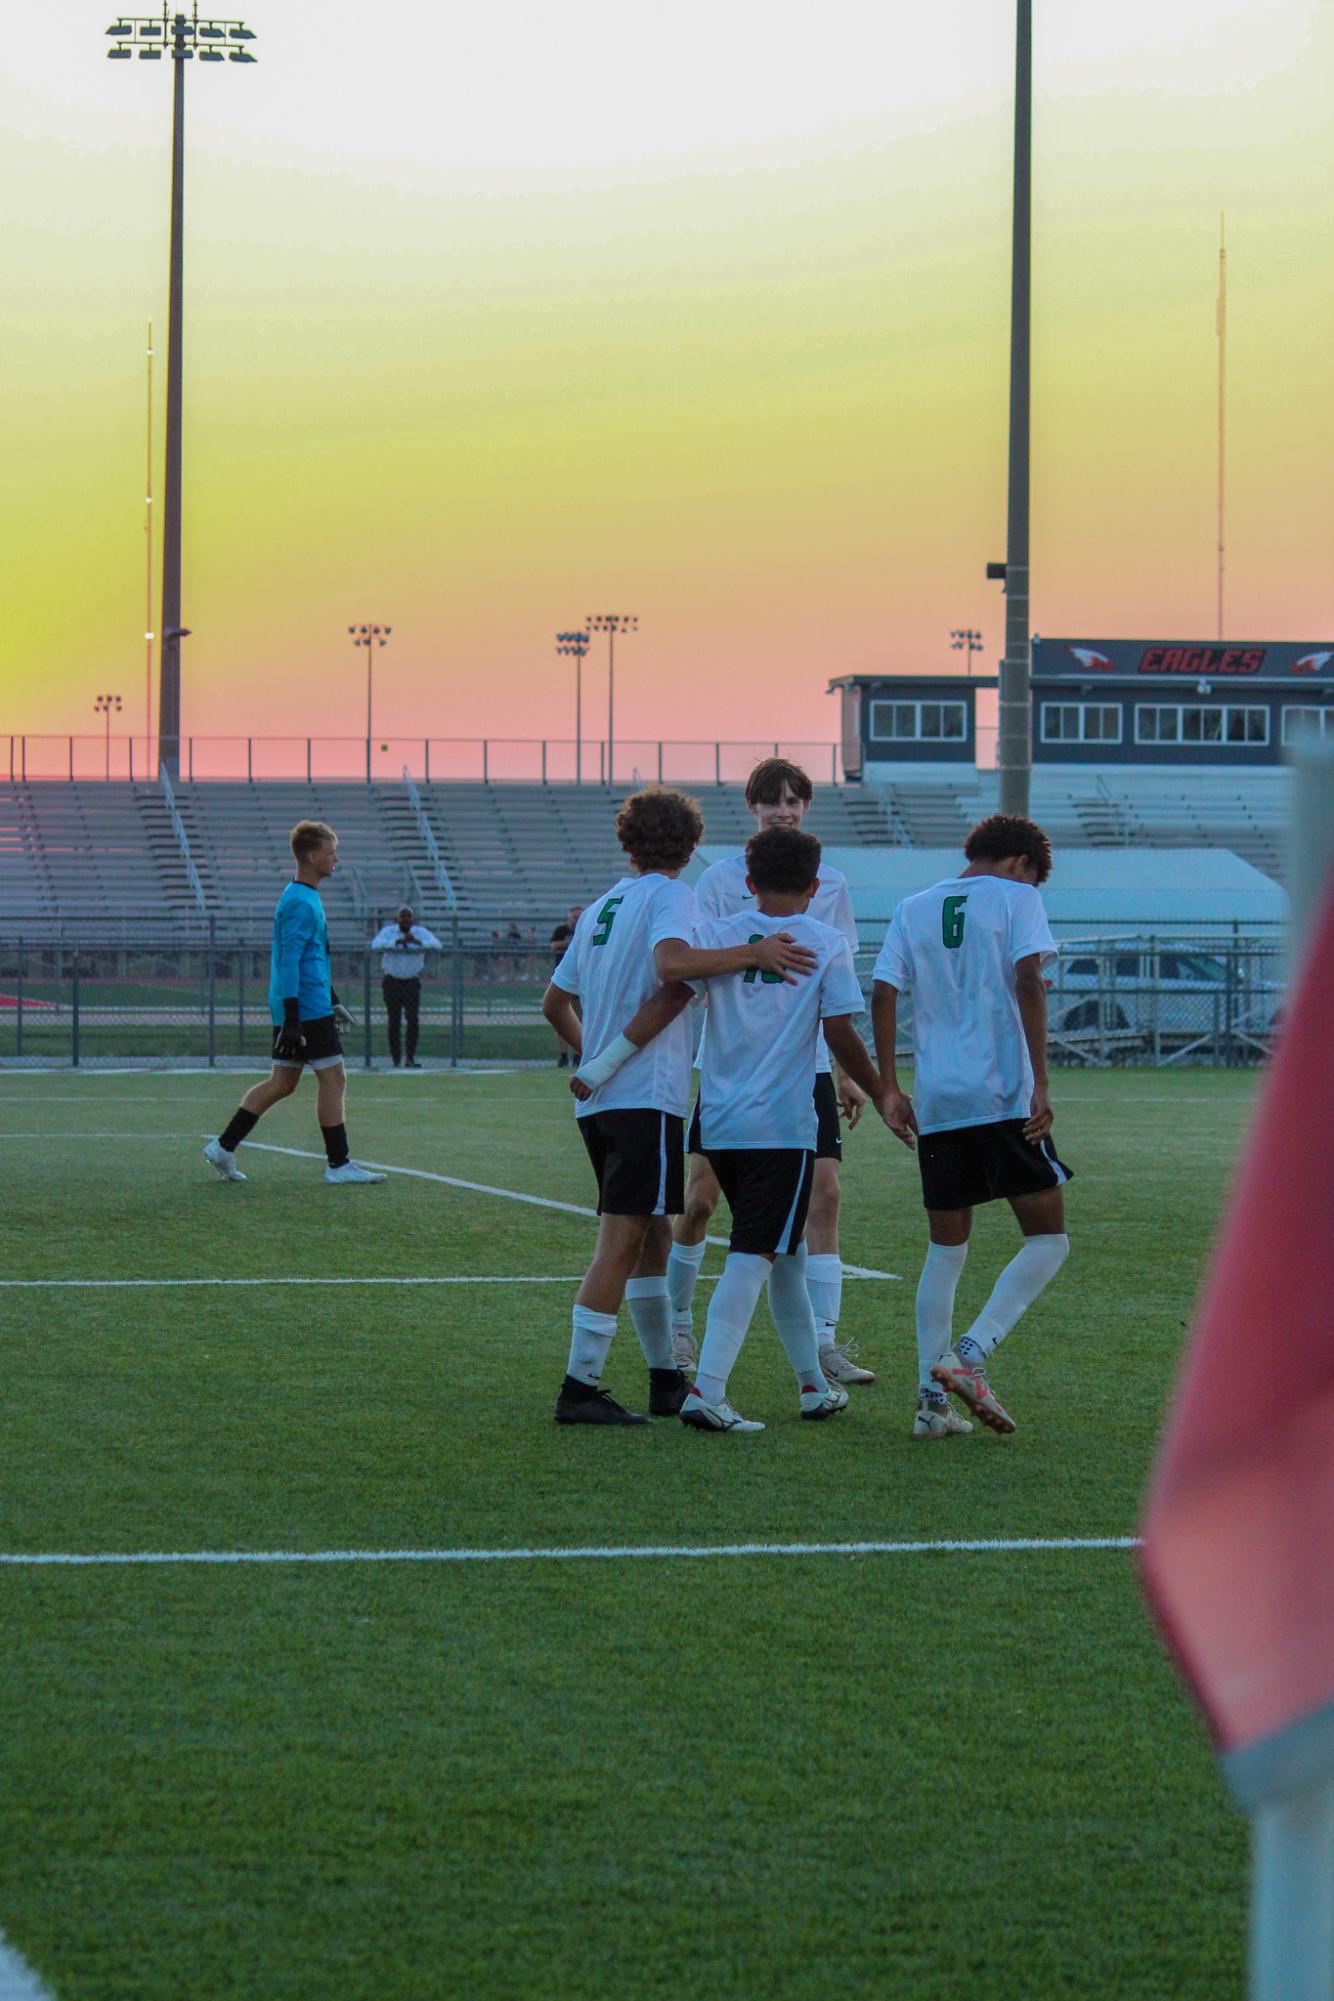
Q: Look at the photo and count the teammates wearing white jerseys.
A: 4